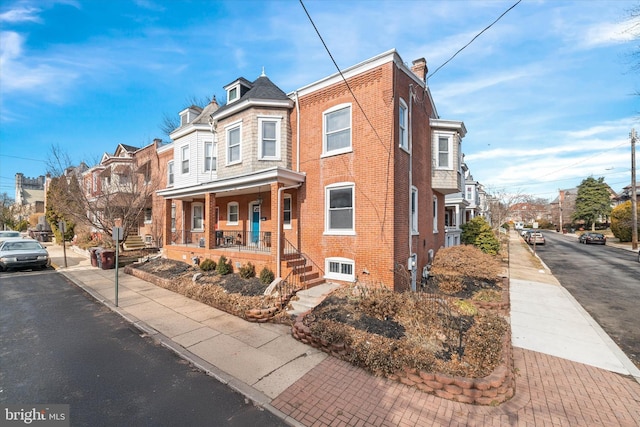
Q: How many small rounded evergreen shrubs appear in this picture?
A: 4